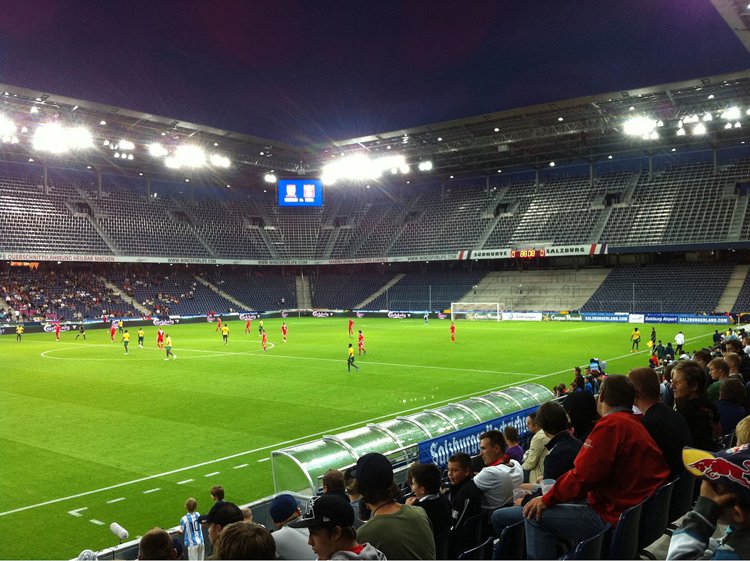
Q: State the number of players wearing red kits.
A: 10